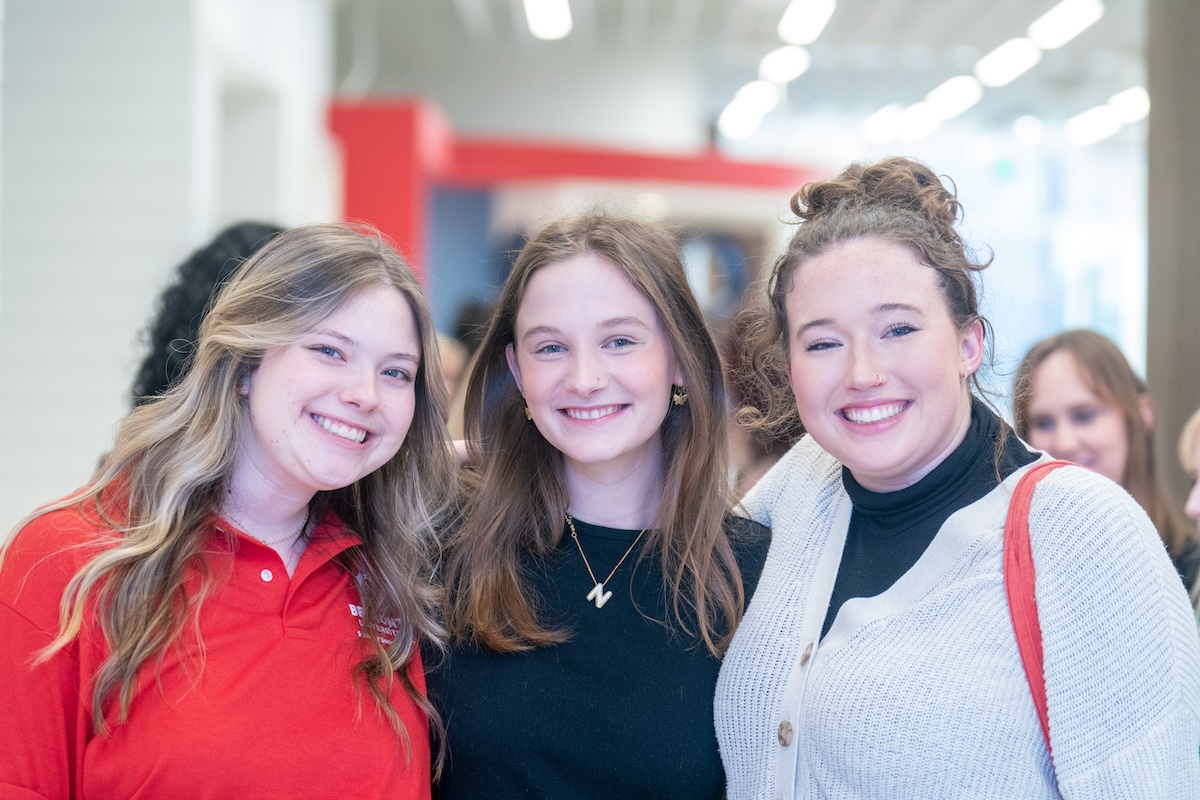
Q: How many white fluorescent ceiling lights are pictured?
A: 12